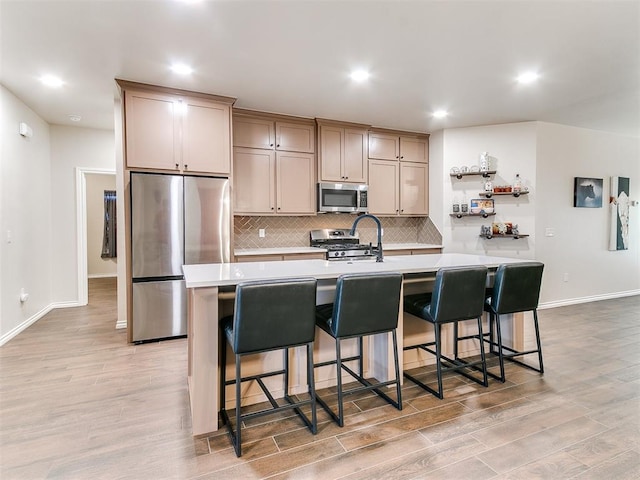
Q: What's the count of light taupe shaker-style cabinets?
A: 12